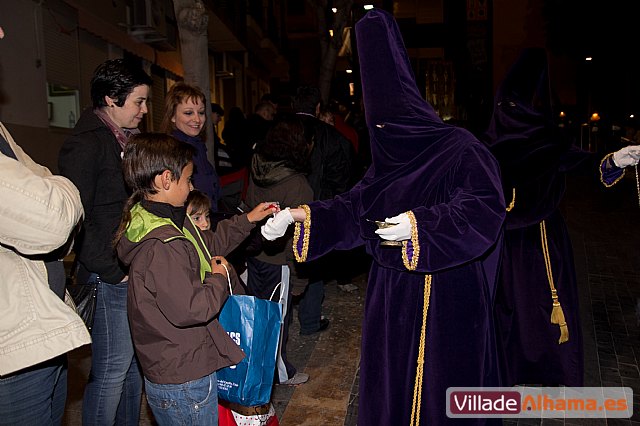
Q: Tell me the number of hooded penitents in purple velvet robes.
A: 2